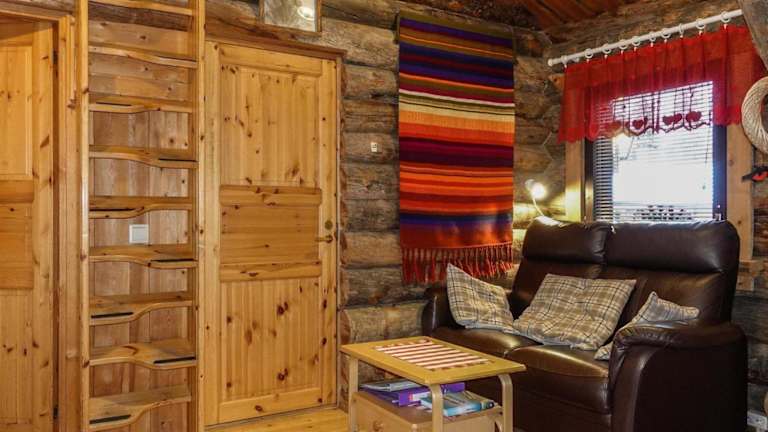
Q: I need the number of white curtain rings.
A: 10